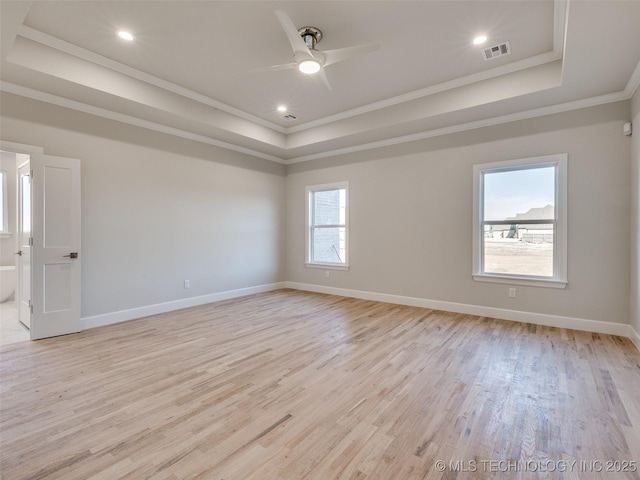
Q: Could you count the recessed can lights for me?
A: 3